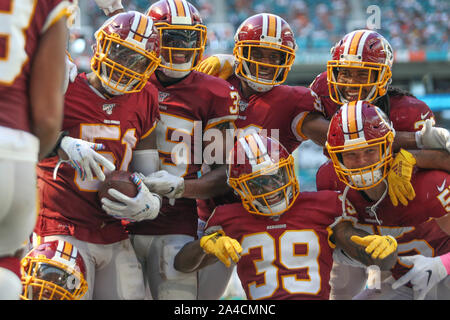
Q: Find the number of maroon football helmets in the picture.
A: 7